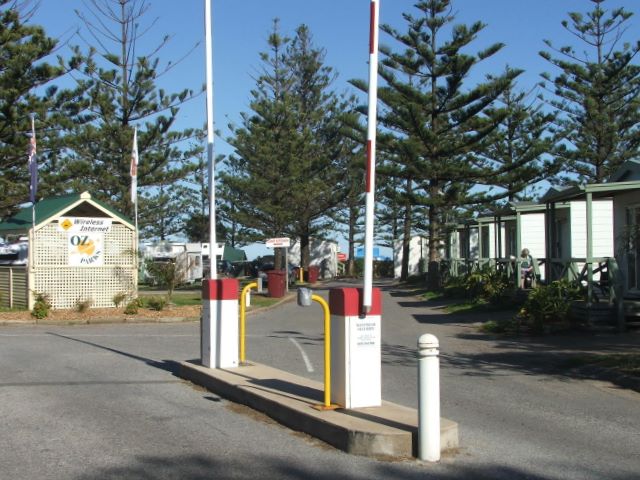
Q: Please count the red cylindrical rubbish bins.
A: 2